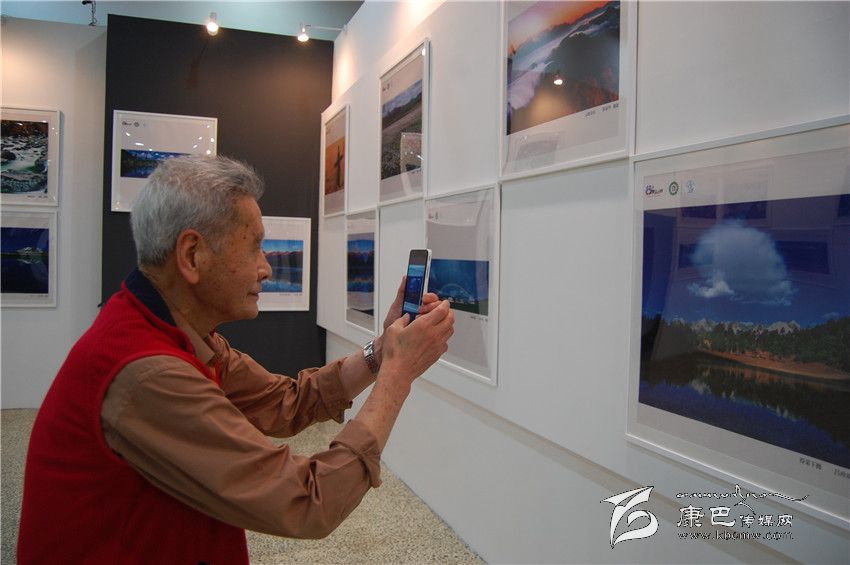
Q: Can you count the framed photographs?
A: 10